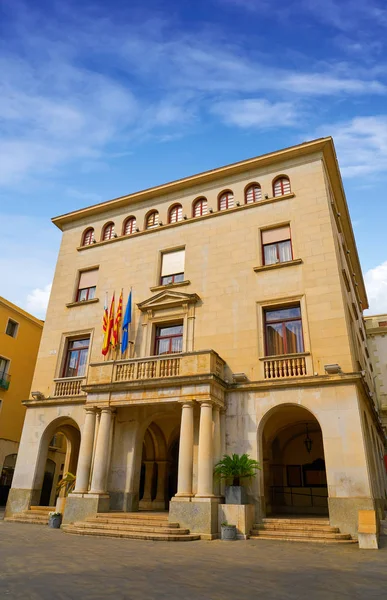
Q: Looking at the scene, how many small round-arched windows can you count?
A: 9